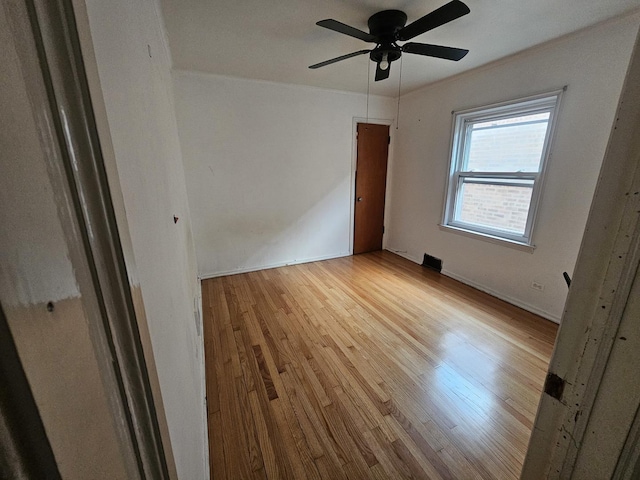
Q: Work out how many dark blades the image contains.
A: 5